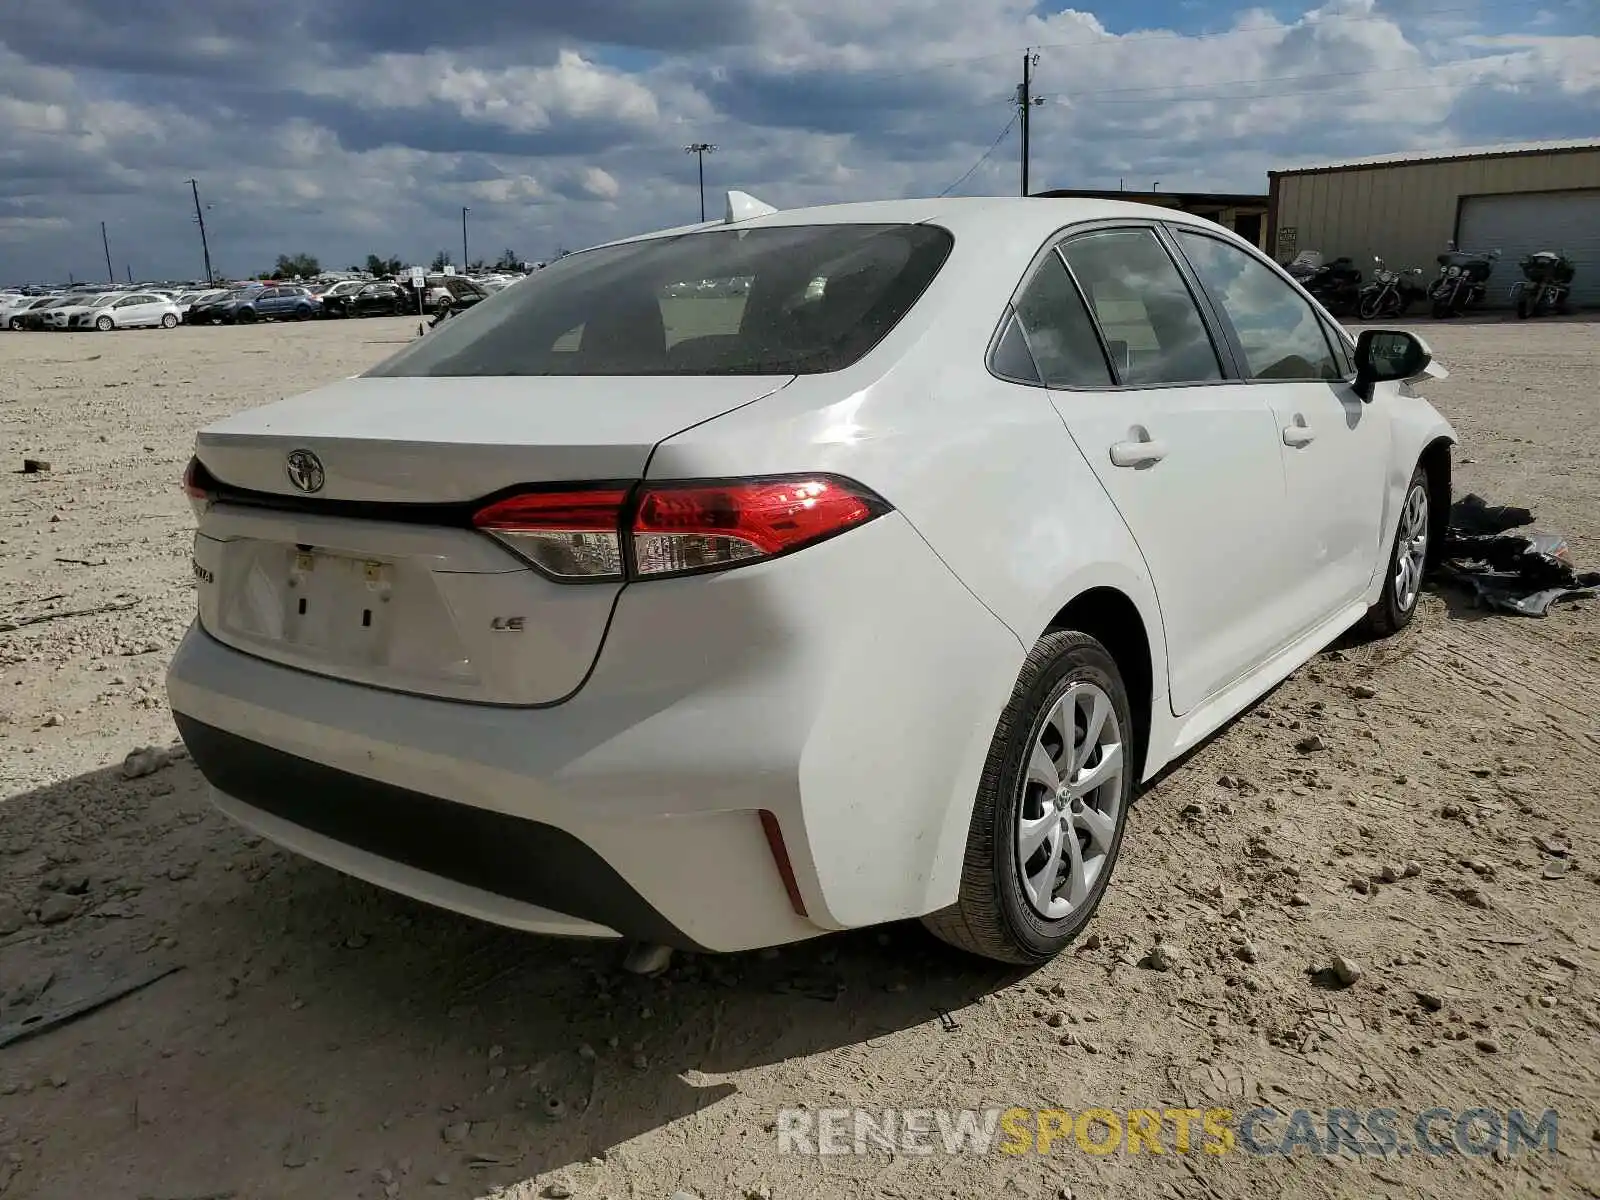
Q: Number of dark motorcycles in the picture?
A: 4